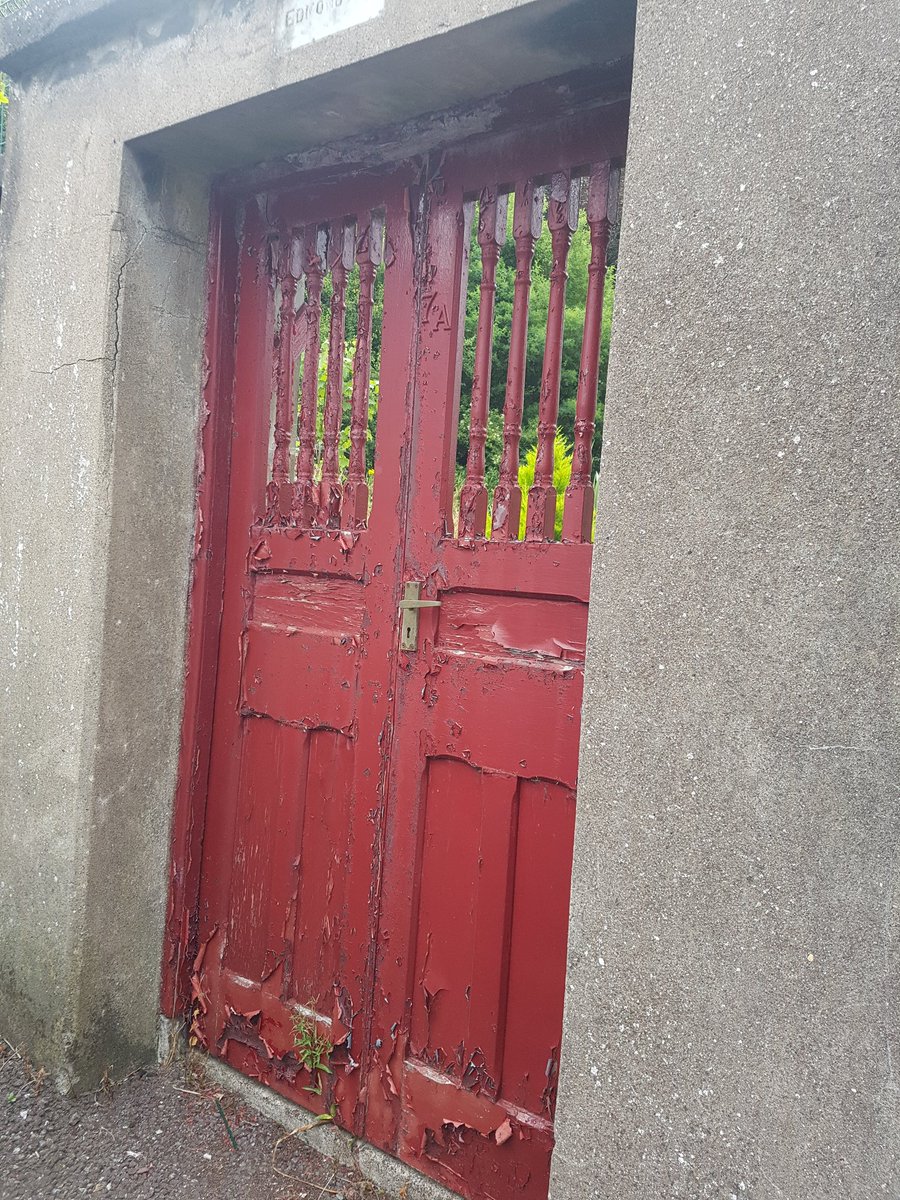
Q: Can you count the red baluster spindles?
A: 8